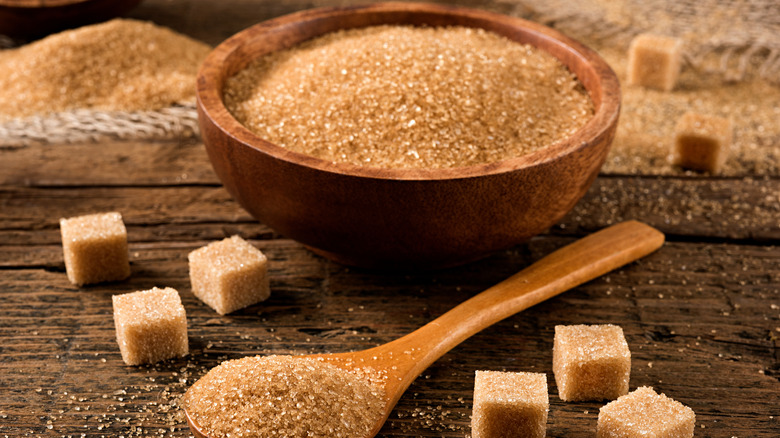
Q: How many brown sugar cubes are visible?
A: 8